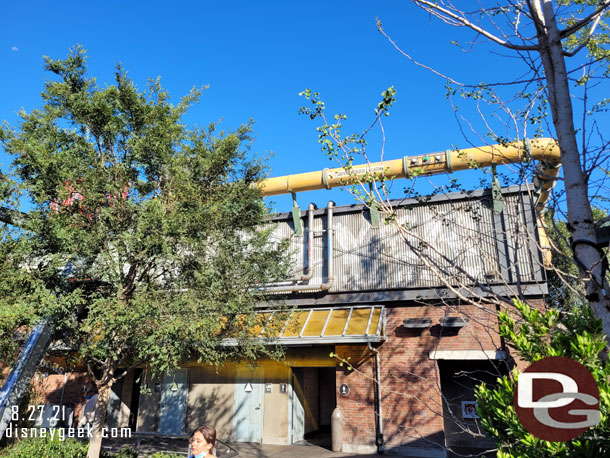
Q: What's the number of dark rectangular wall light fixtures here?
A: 2